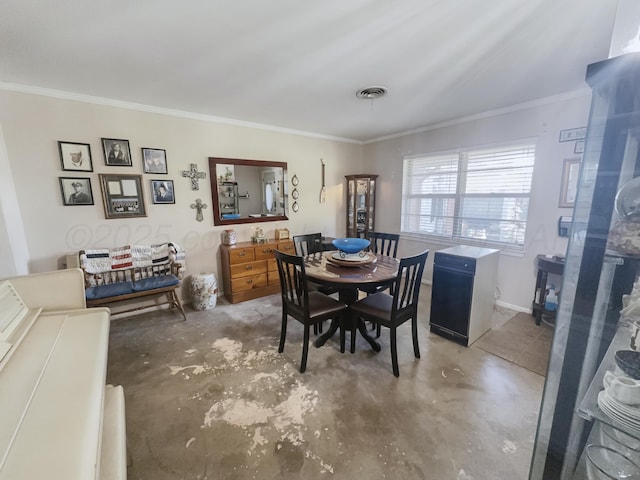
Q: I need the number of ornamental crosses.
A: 2